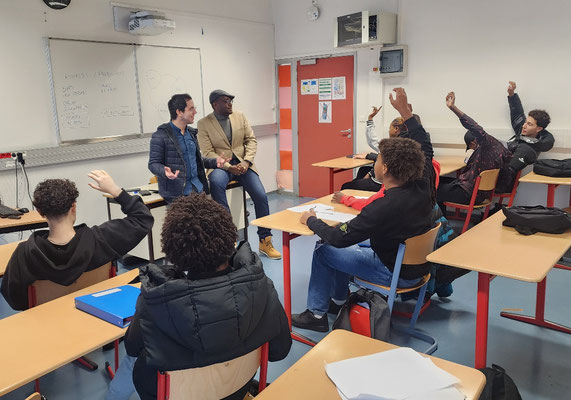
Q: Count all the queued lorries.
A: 0